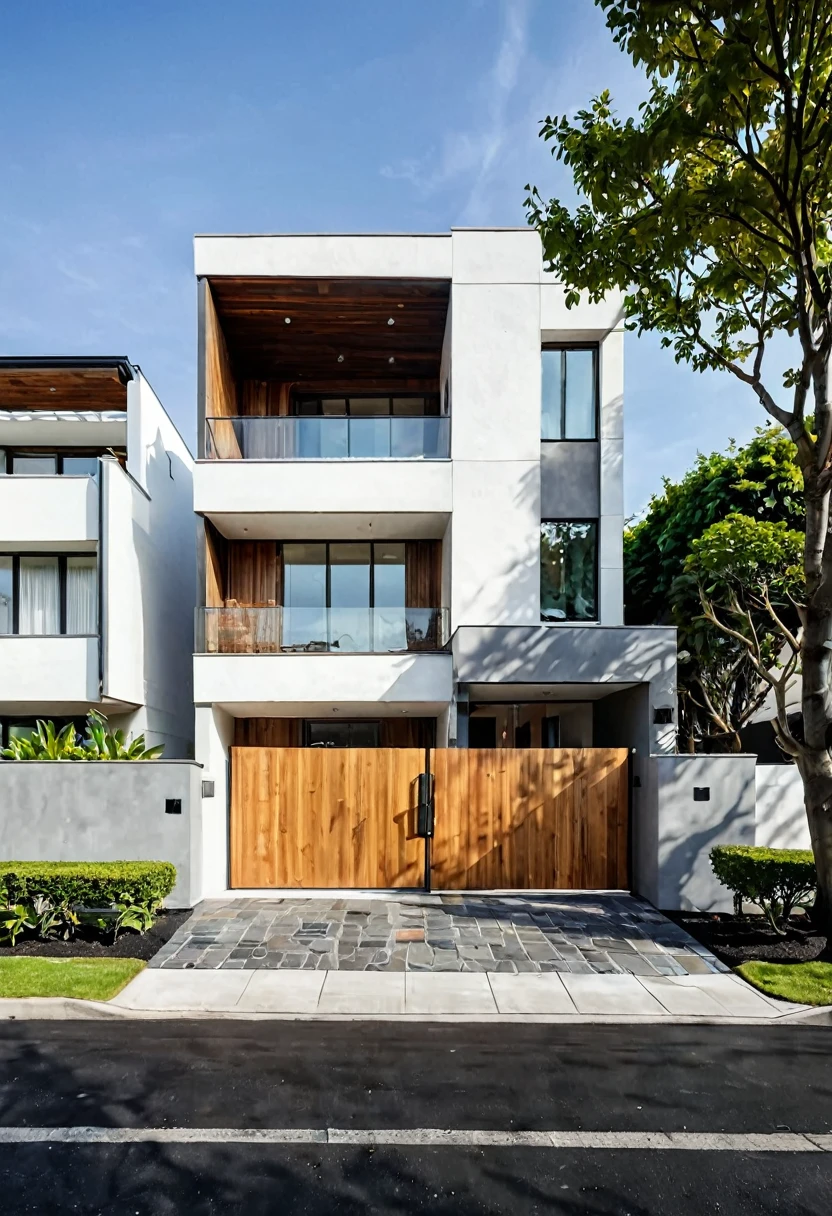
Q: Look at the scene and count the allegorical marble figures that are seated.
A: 0